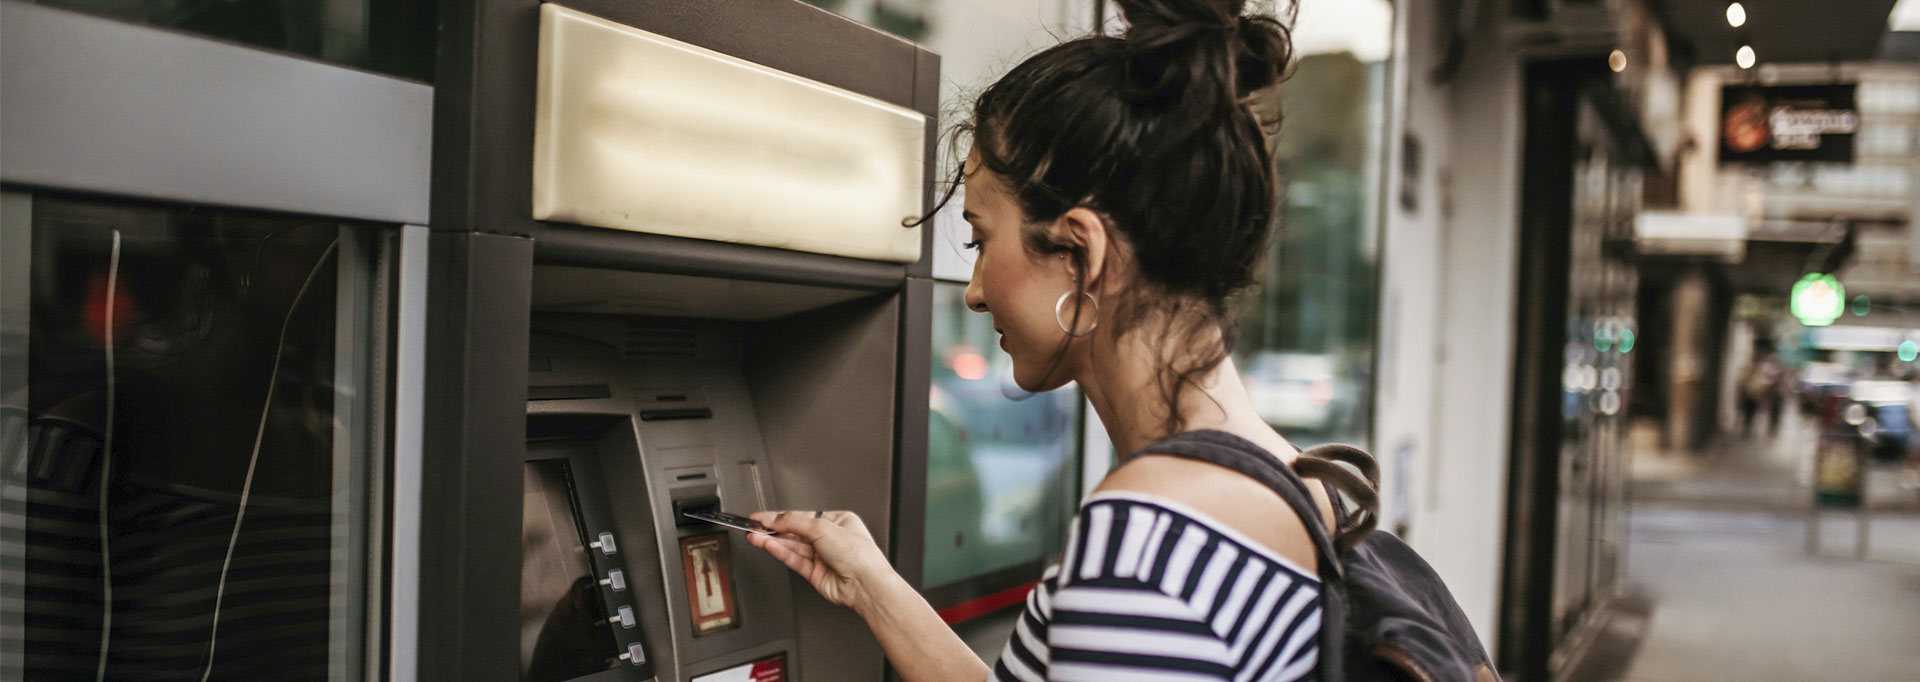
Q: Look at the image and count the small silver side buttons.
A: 4